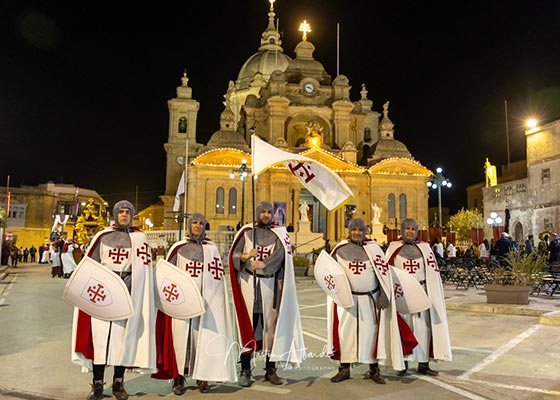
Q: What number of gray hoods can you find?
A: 5